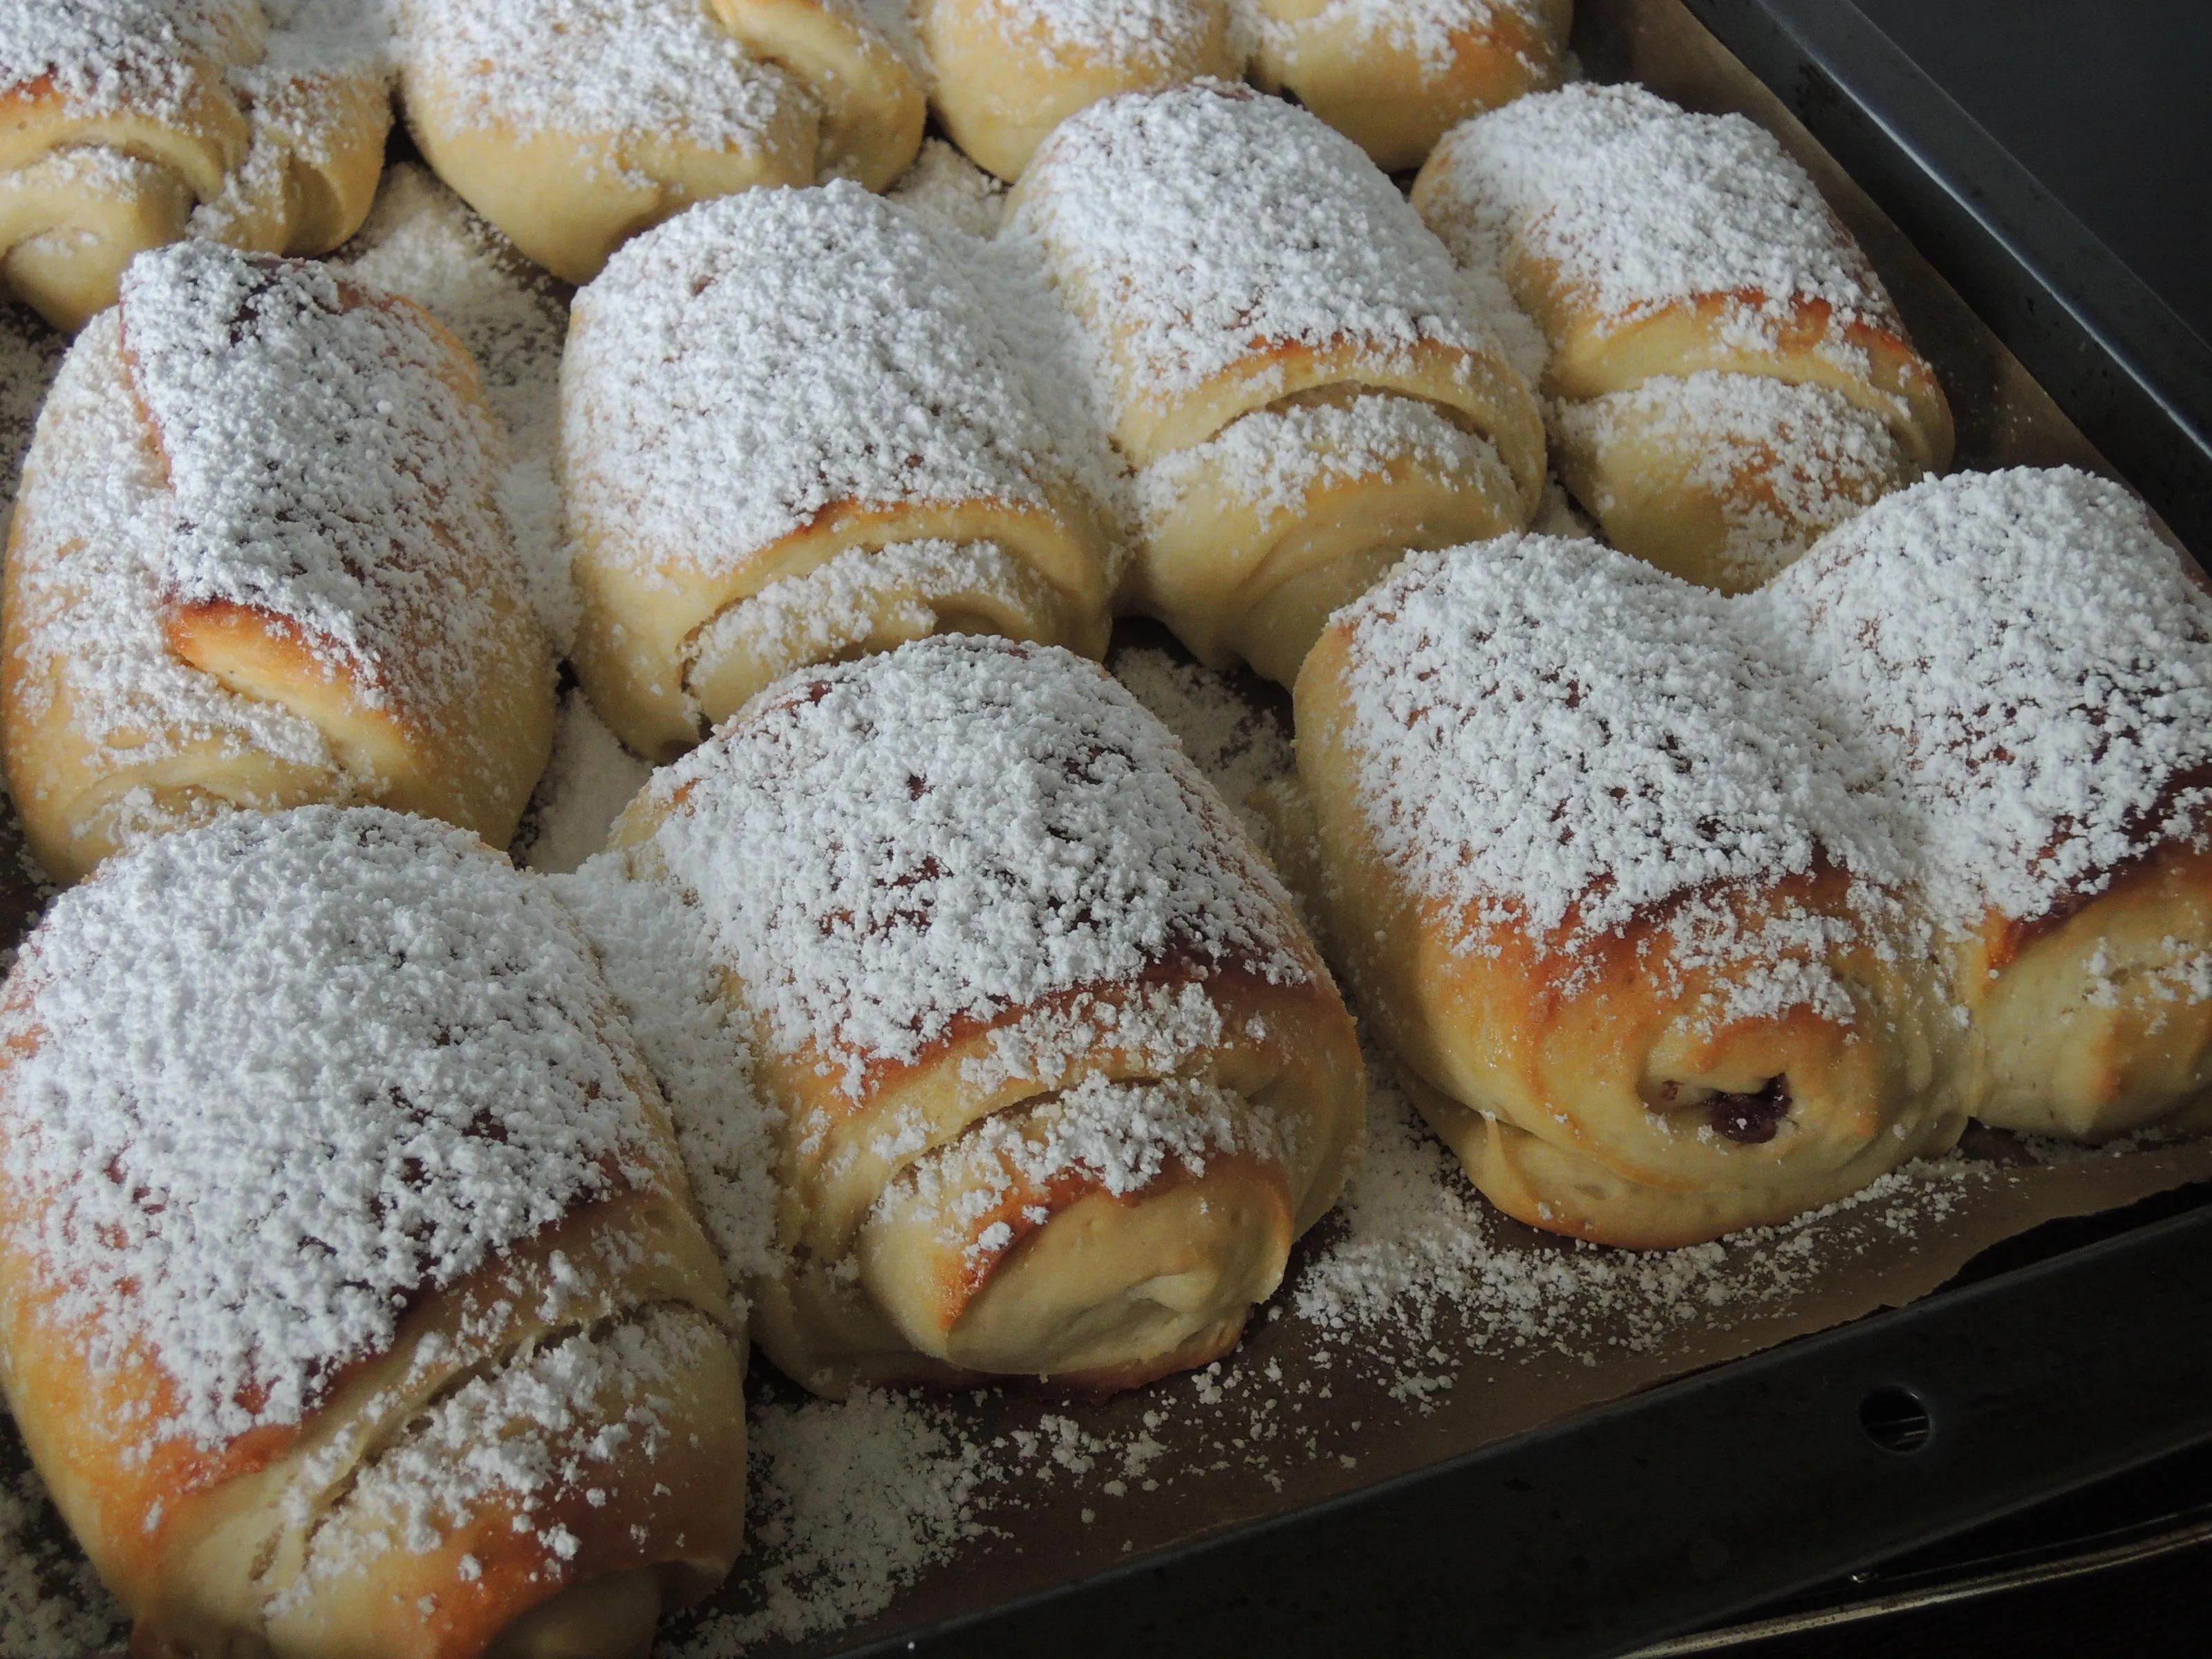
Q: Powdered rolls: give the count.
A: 12